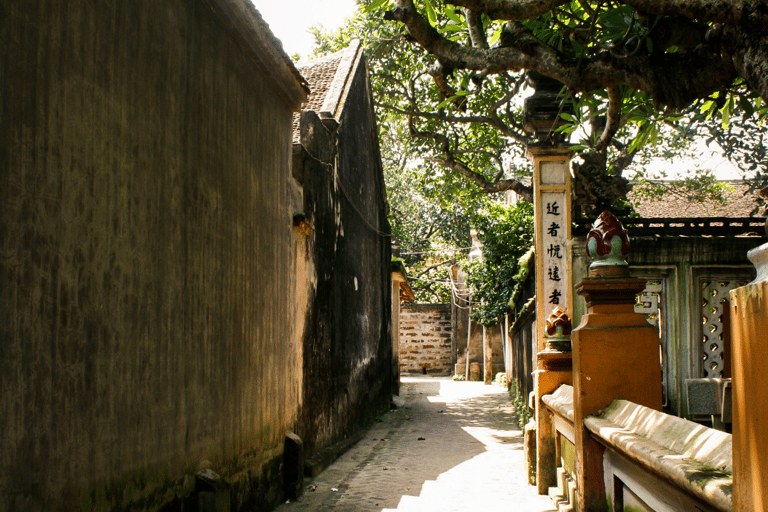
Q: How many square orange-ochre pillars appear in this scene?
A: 3